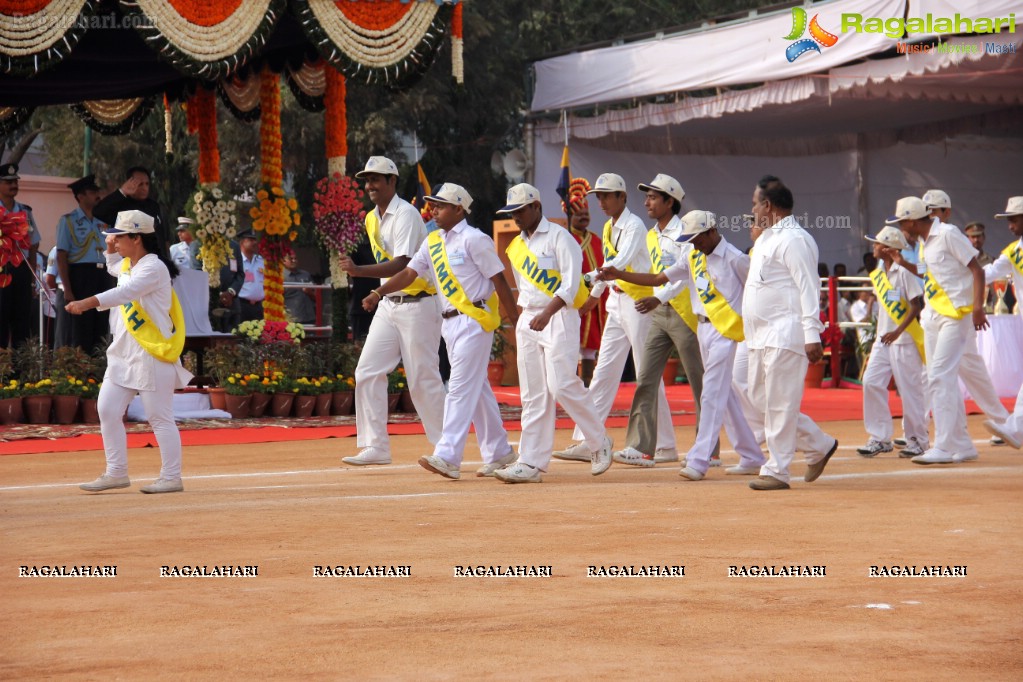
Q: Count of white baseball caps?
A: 11